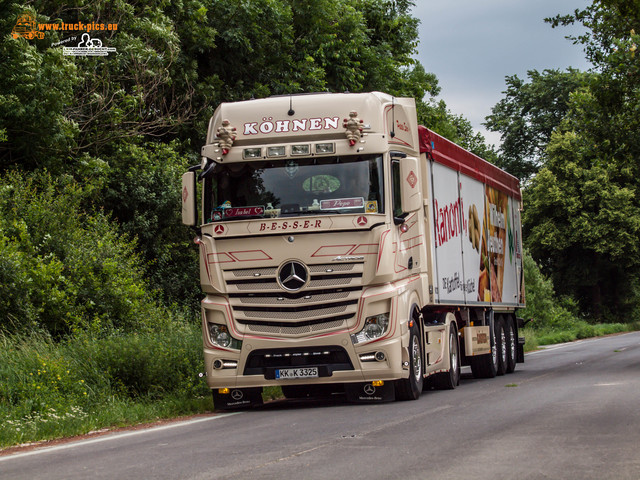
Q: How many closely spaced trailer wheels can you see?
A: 3